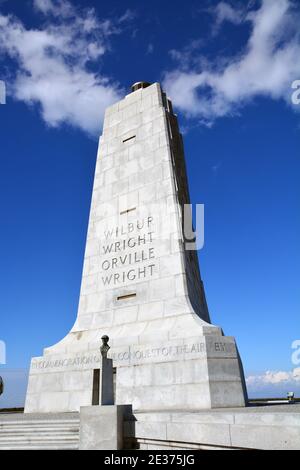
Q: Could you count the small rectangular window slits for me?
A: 3